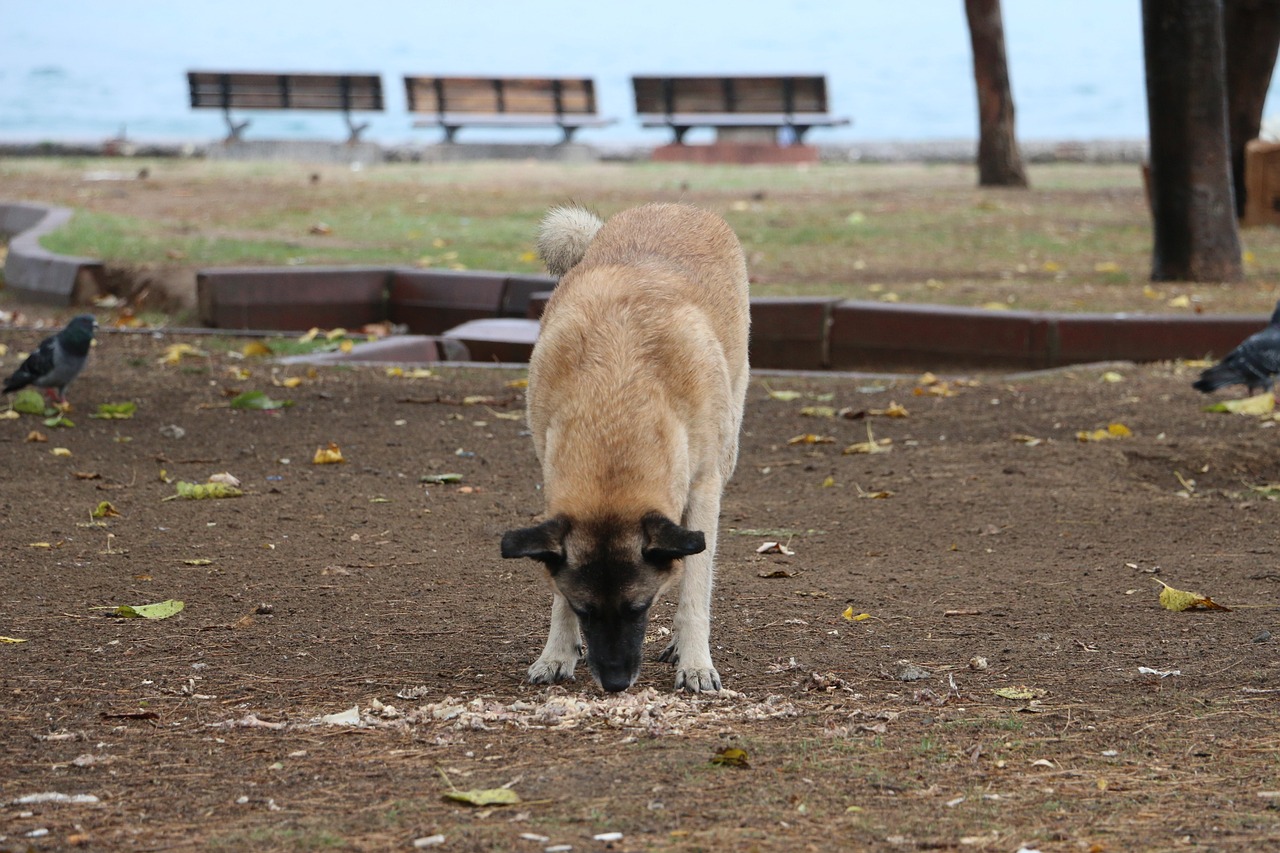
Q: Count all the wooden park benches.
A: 3